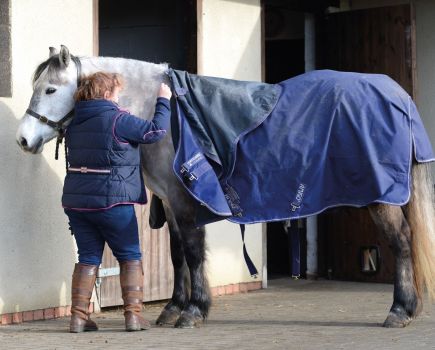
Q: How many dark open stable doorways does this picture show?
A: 2